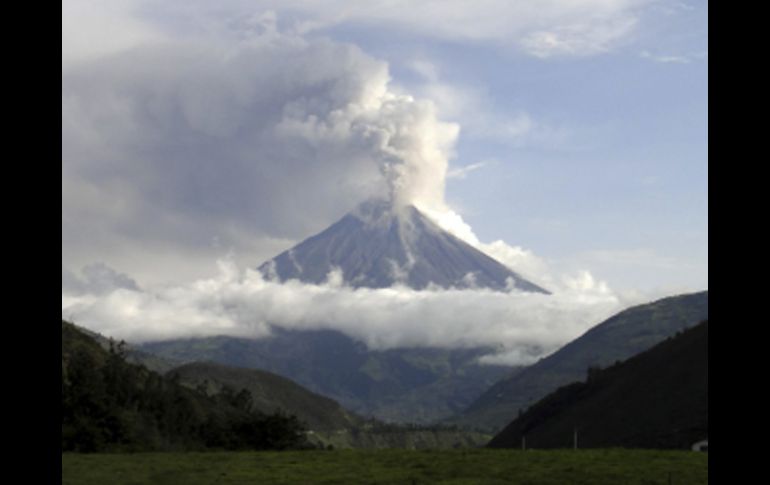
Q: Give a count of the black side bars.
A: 2